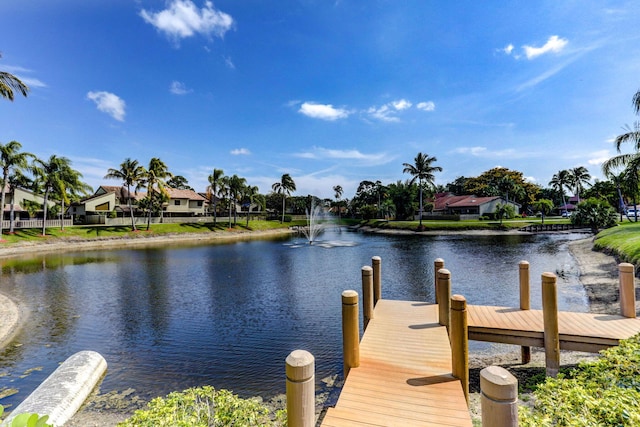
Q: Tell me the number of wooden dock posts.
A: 11